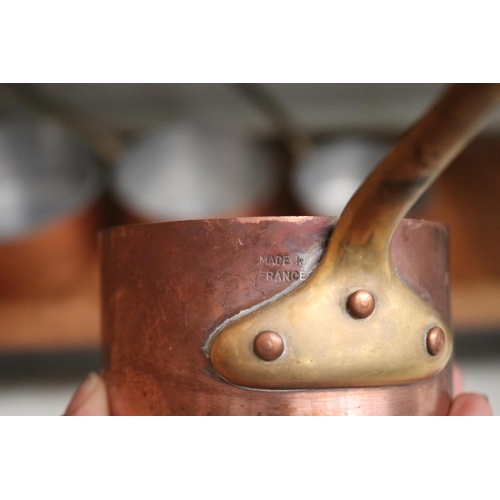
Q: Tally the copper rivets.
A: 3